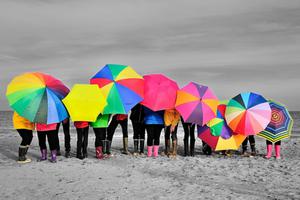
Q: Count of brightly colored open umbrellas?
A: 9